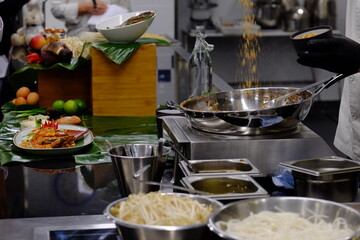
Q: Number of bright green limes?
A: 3